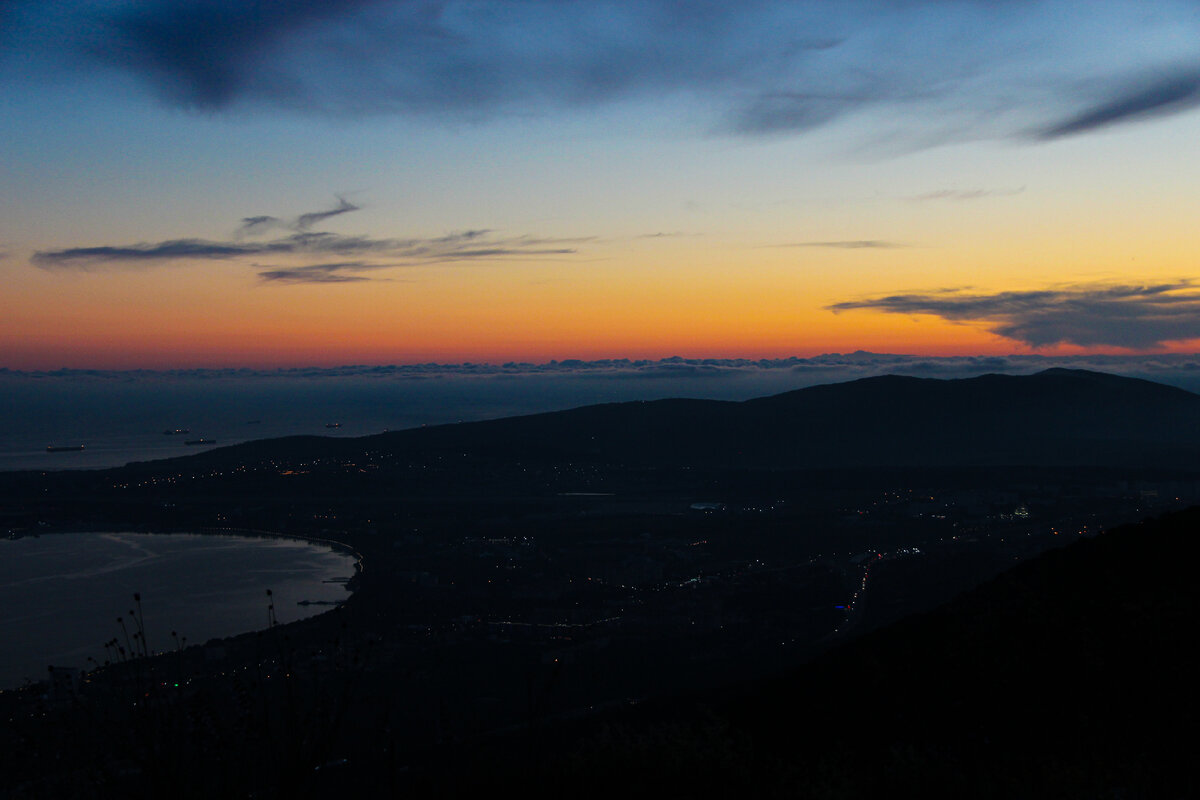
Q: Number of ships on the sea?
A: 5